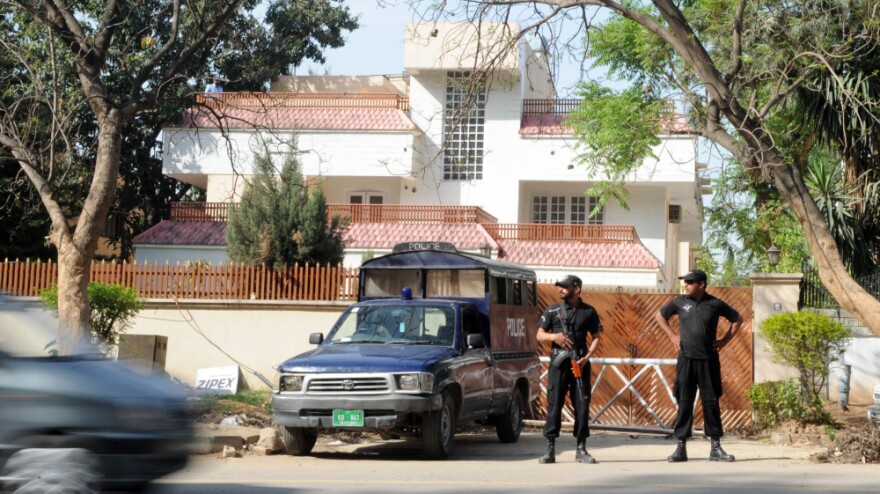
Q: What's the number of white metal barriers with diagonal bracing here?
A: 1